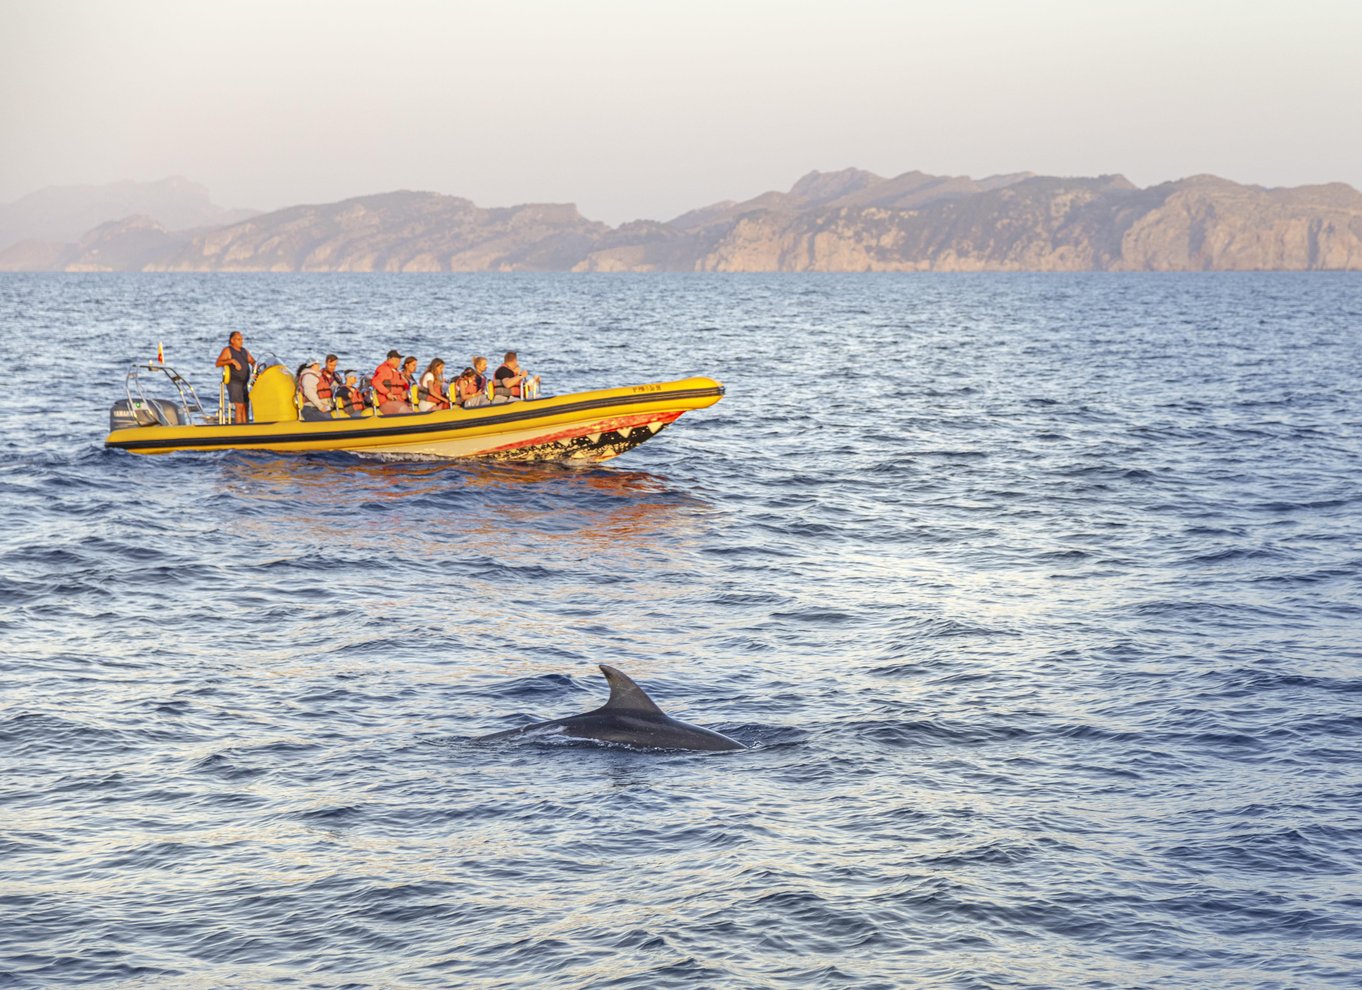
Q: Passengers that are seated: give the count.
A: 9